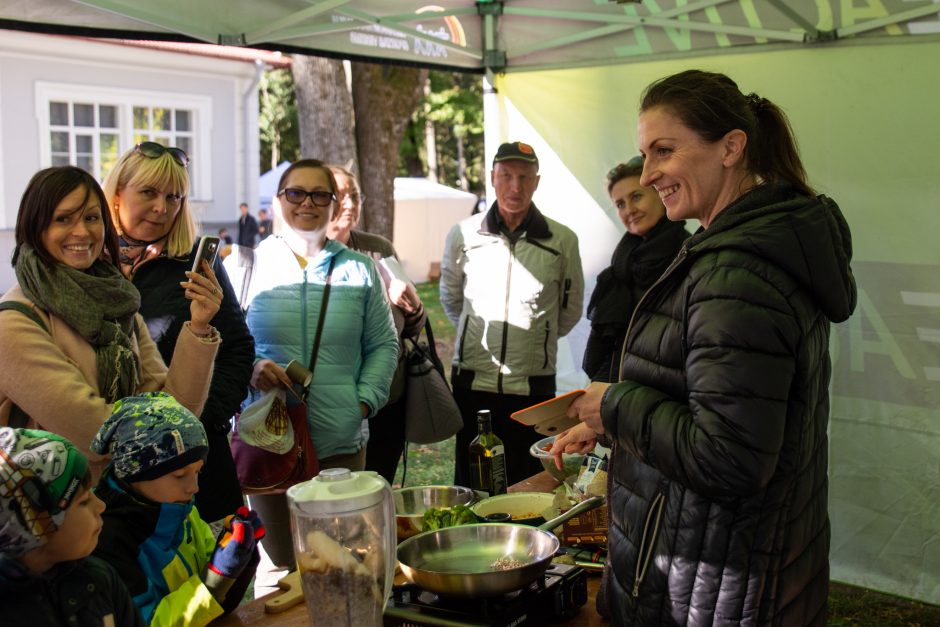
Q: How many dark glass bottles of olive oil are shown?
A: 1